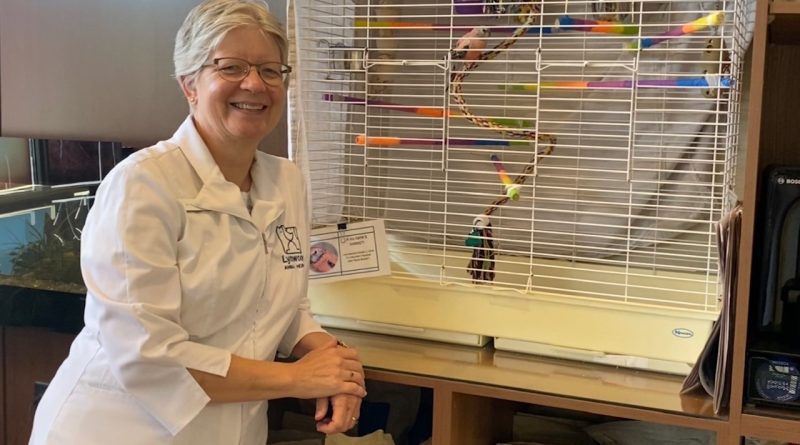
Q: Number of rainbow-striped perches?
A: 7